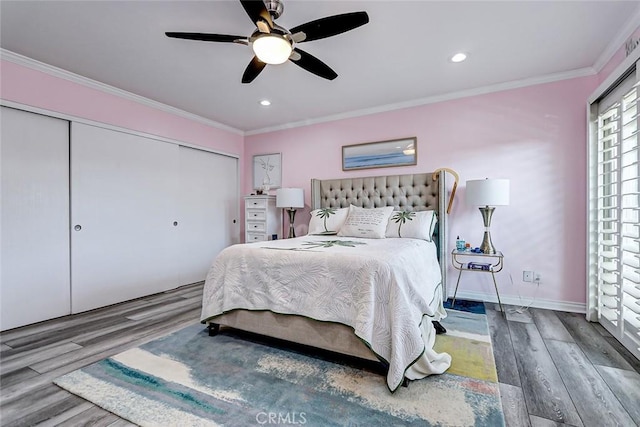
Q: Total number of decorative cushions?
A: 3